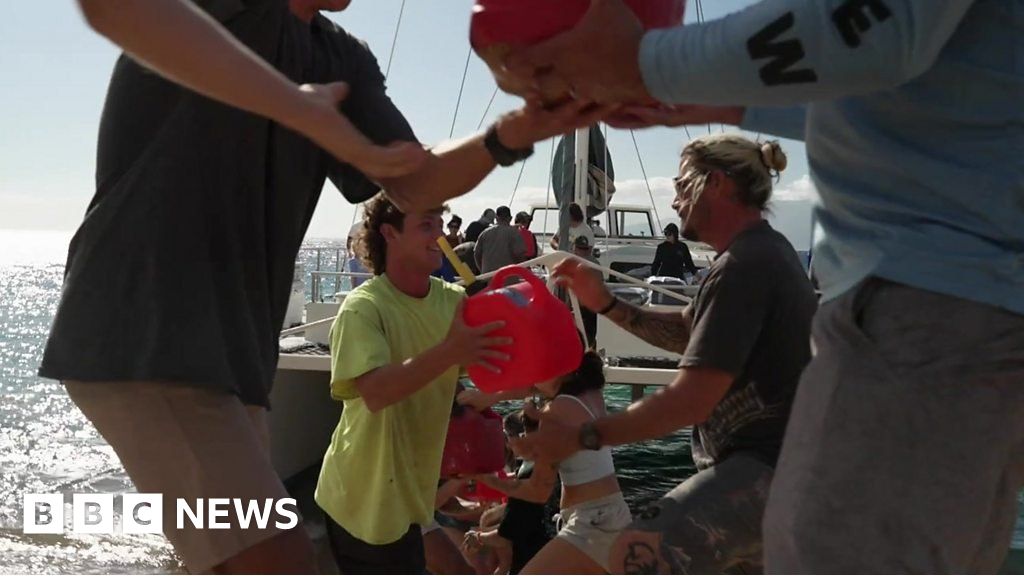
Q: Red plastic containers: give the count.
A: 4